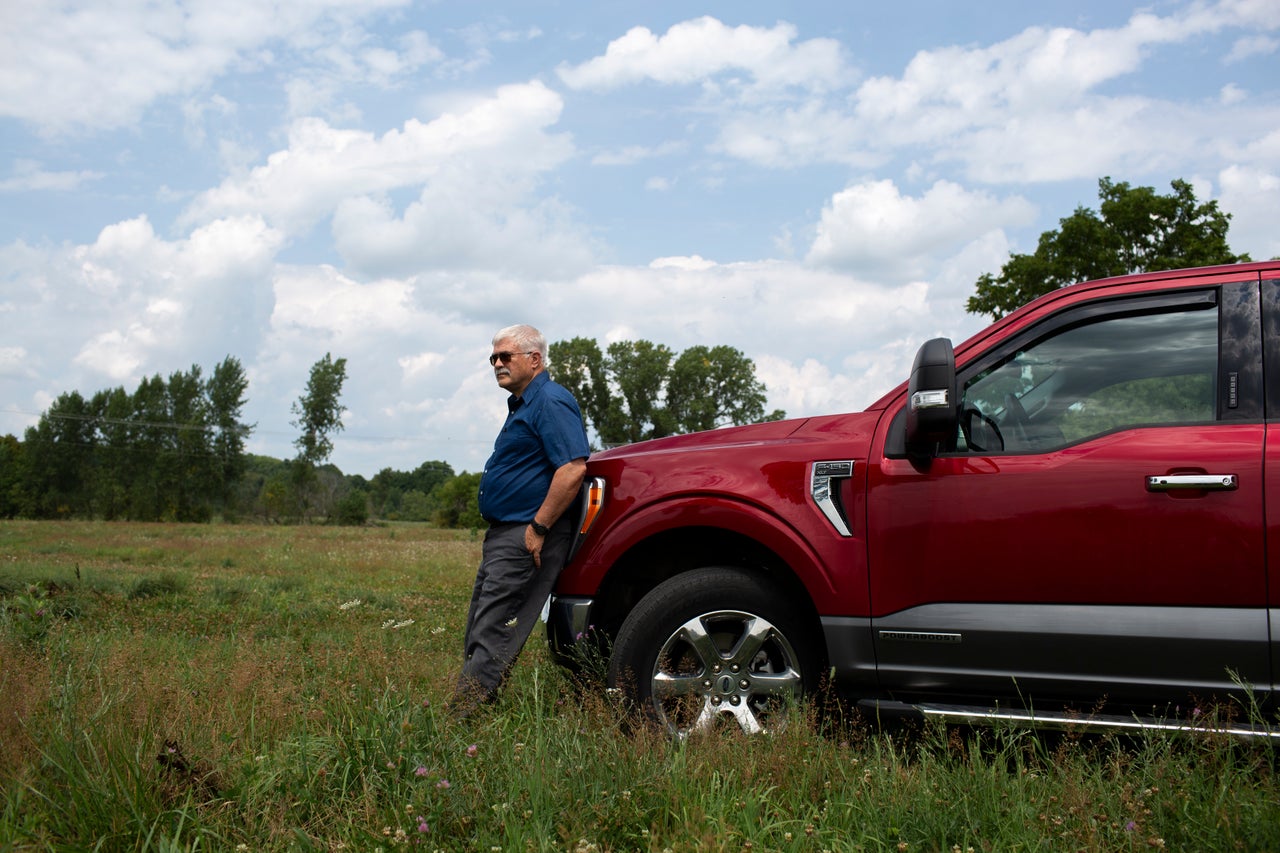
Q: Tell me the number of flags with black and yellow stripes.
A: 0